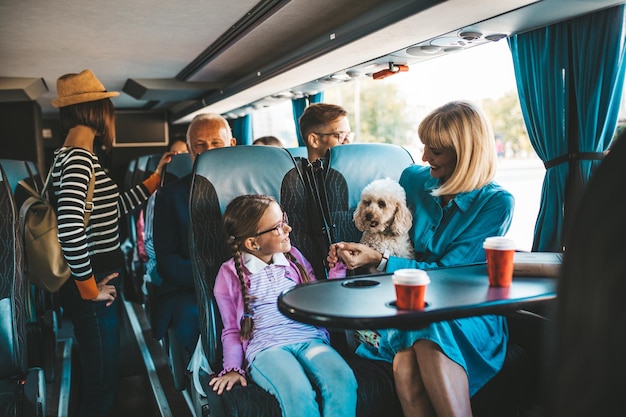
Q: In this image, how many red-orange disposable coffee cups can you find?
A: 2